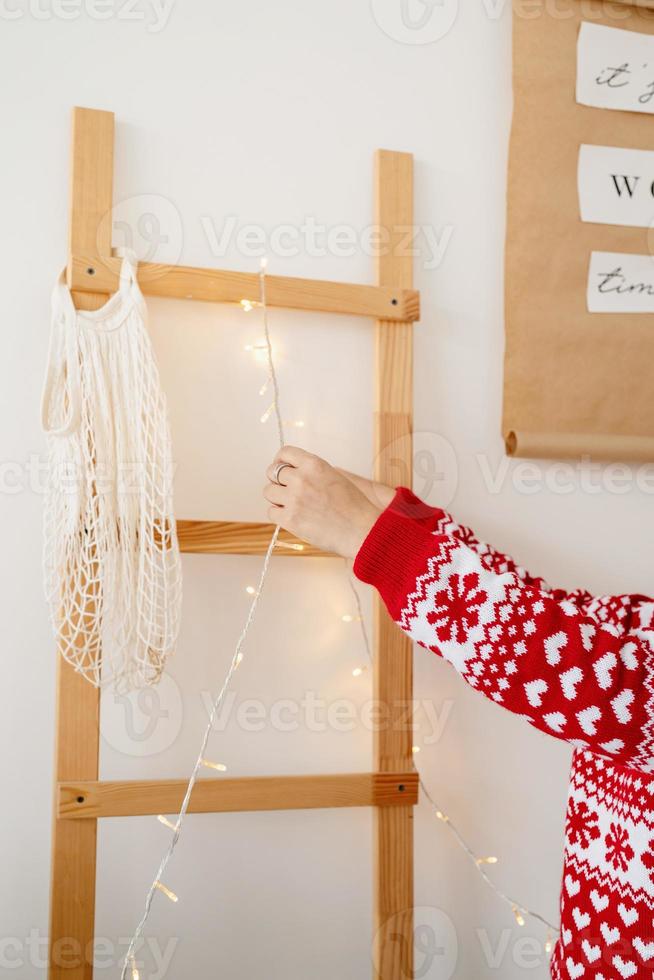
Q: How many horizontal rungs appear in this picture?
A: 3